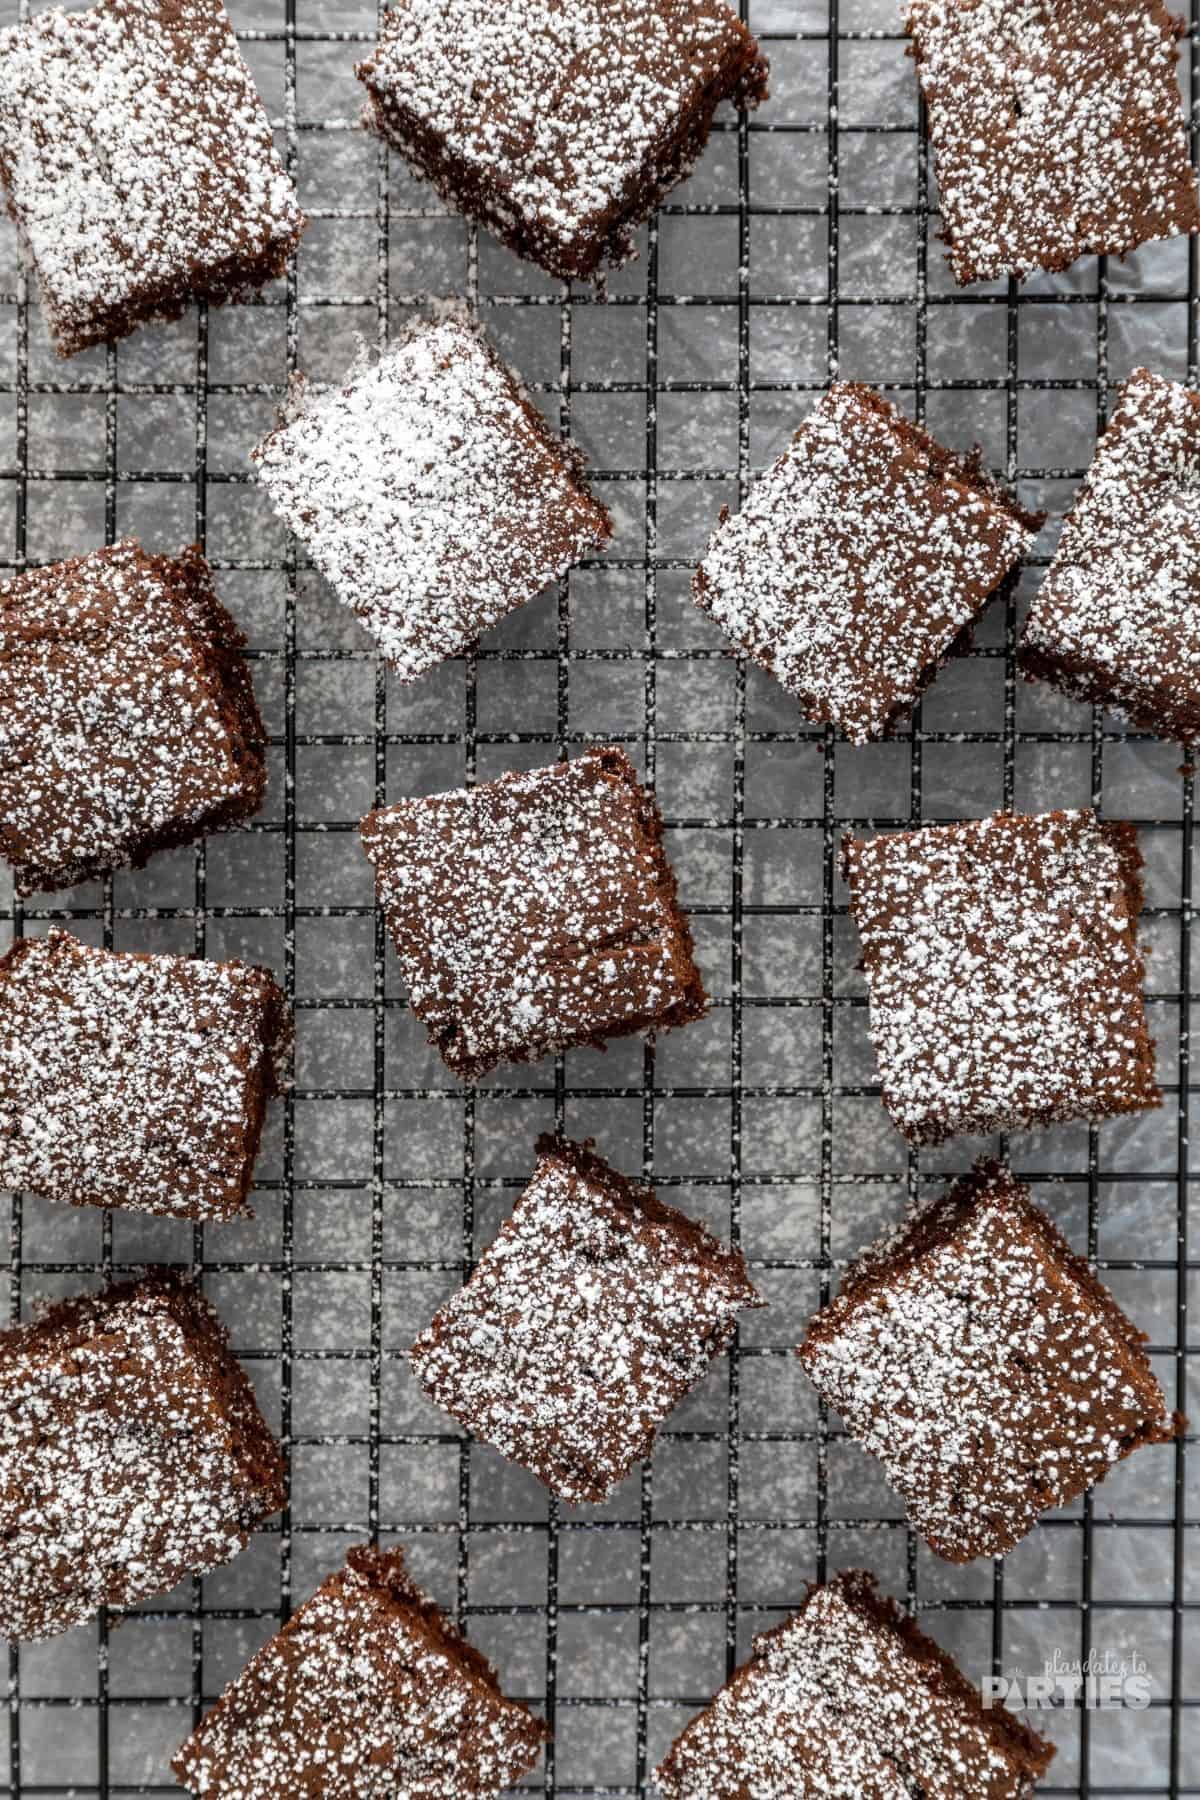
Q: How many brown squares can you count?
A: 15